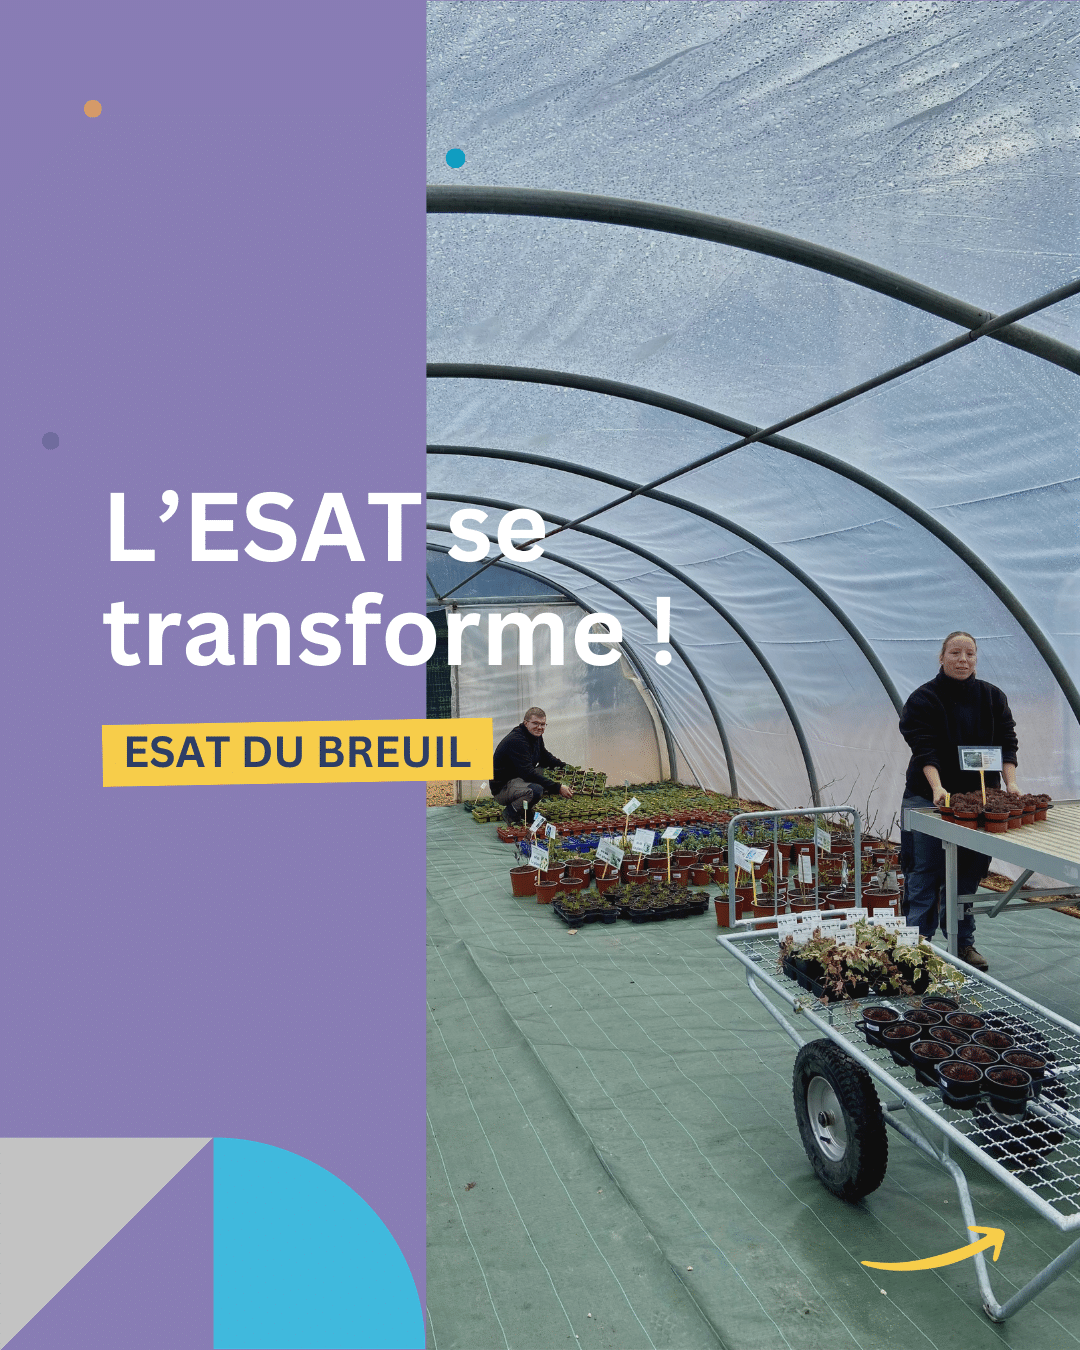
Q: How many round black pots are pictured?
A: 12